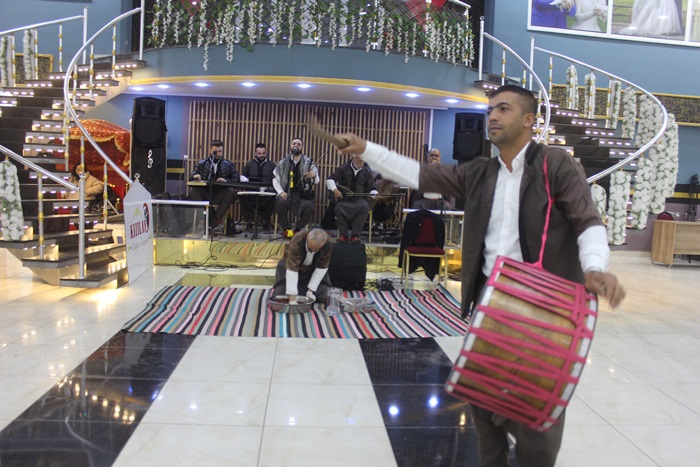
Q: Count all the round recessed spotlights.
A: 9